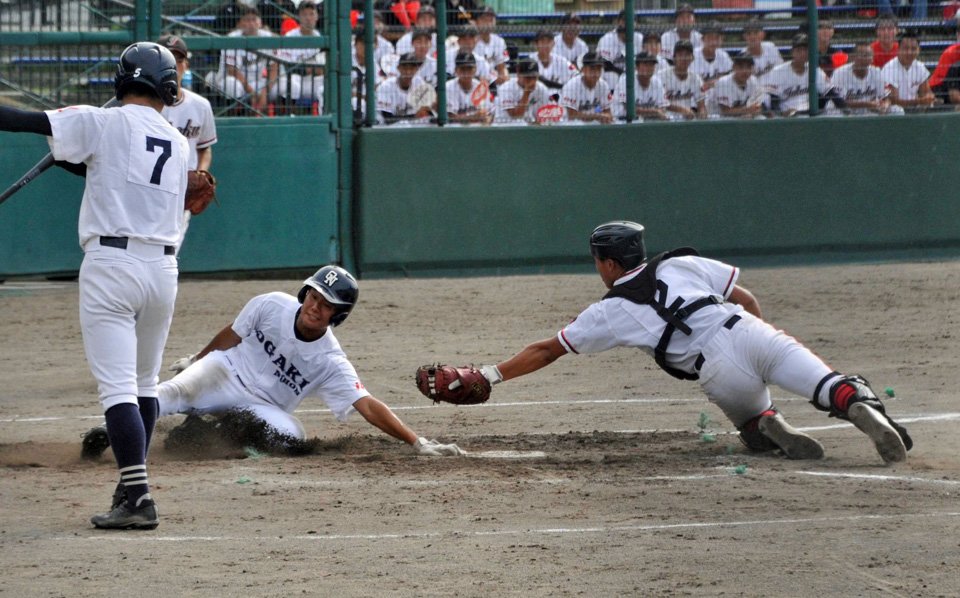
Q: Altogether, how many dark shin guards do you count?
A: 2